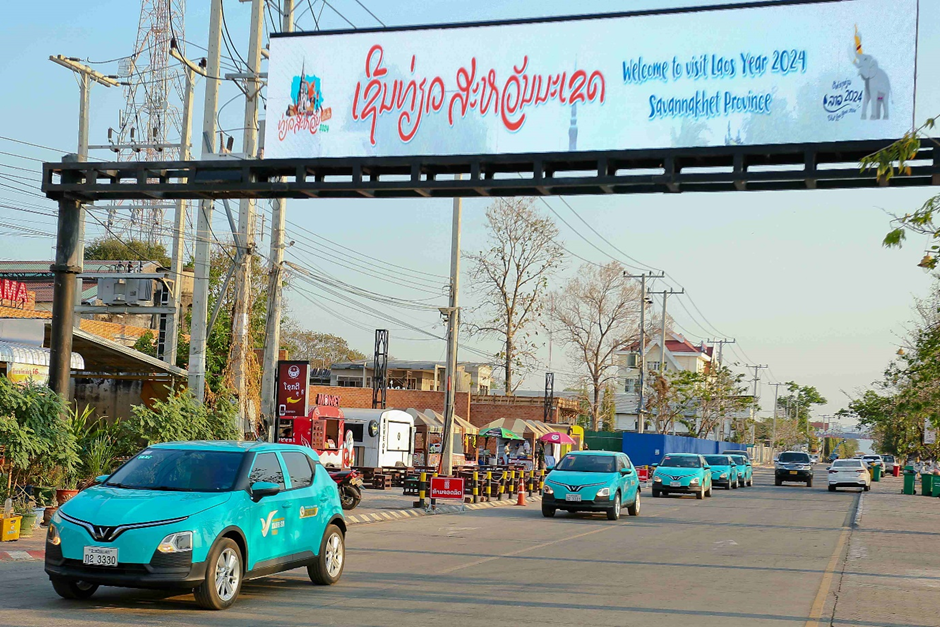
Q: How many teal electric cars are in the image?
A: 5